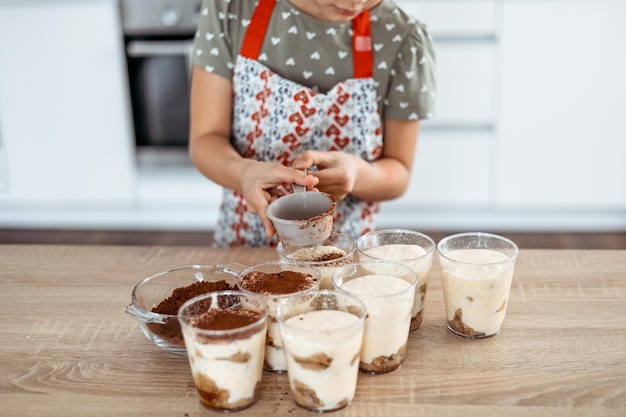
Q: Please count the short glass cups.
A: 7